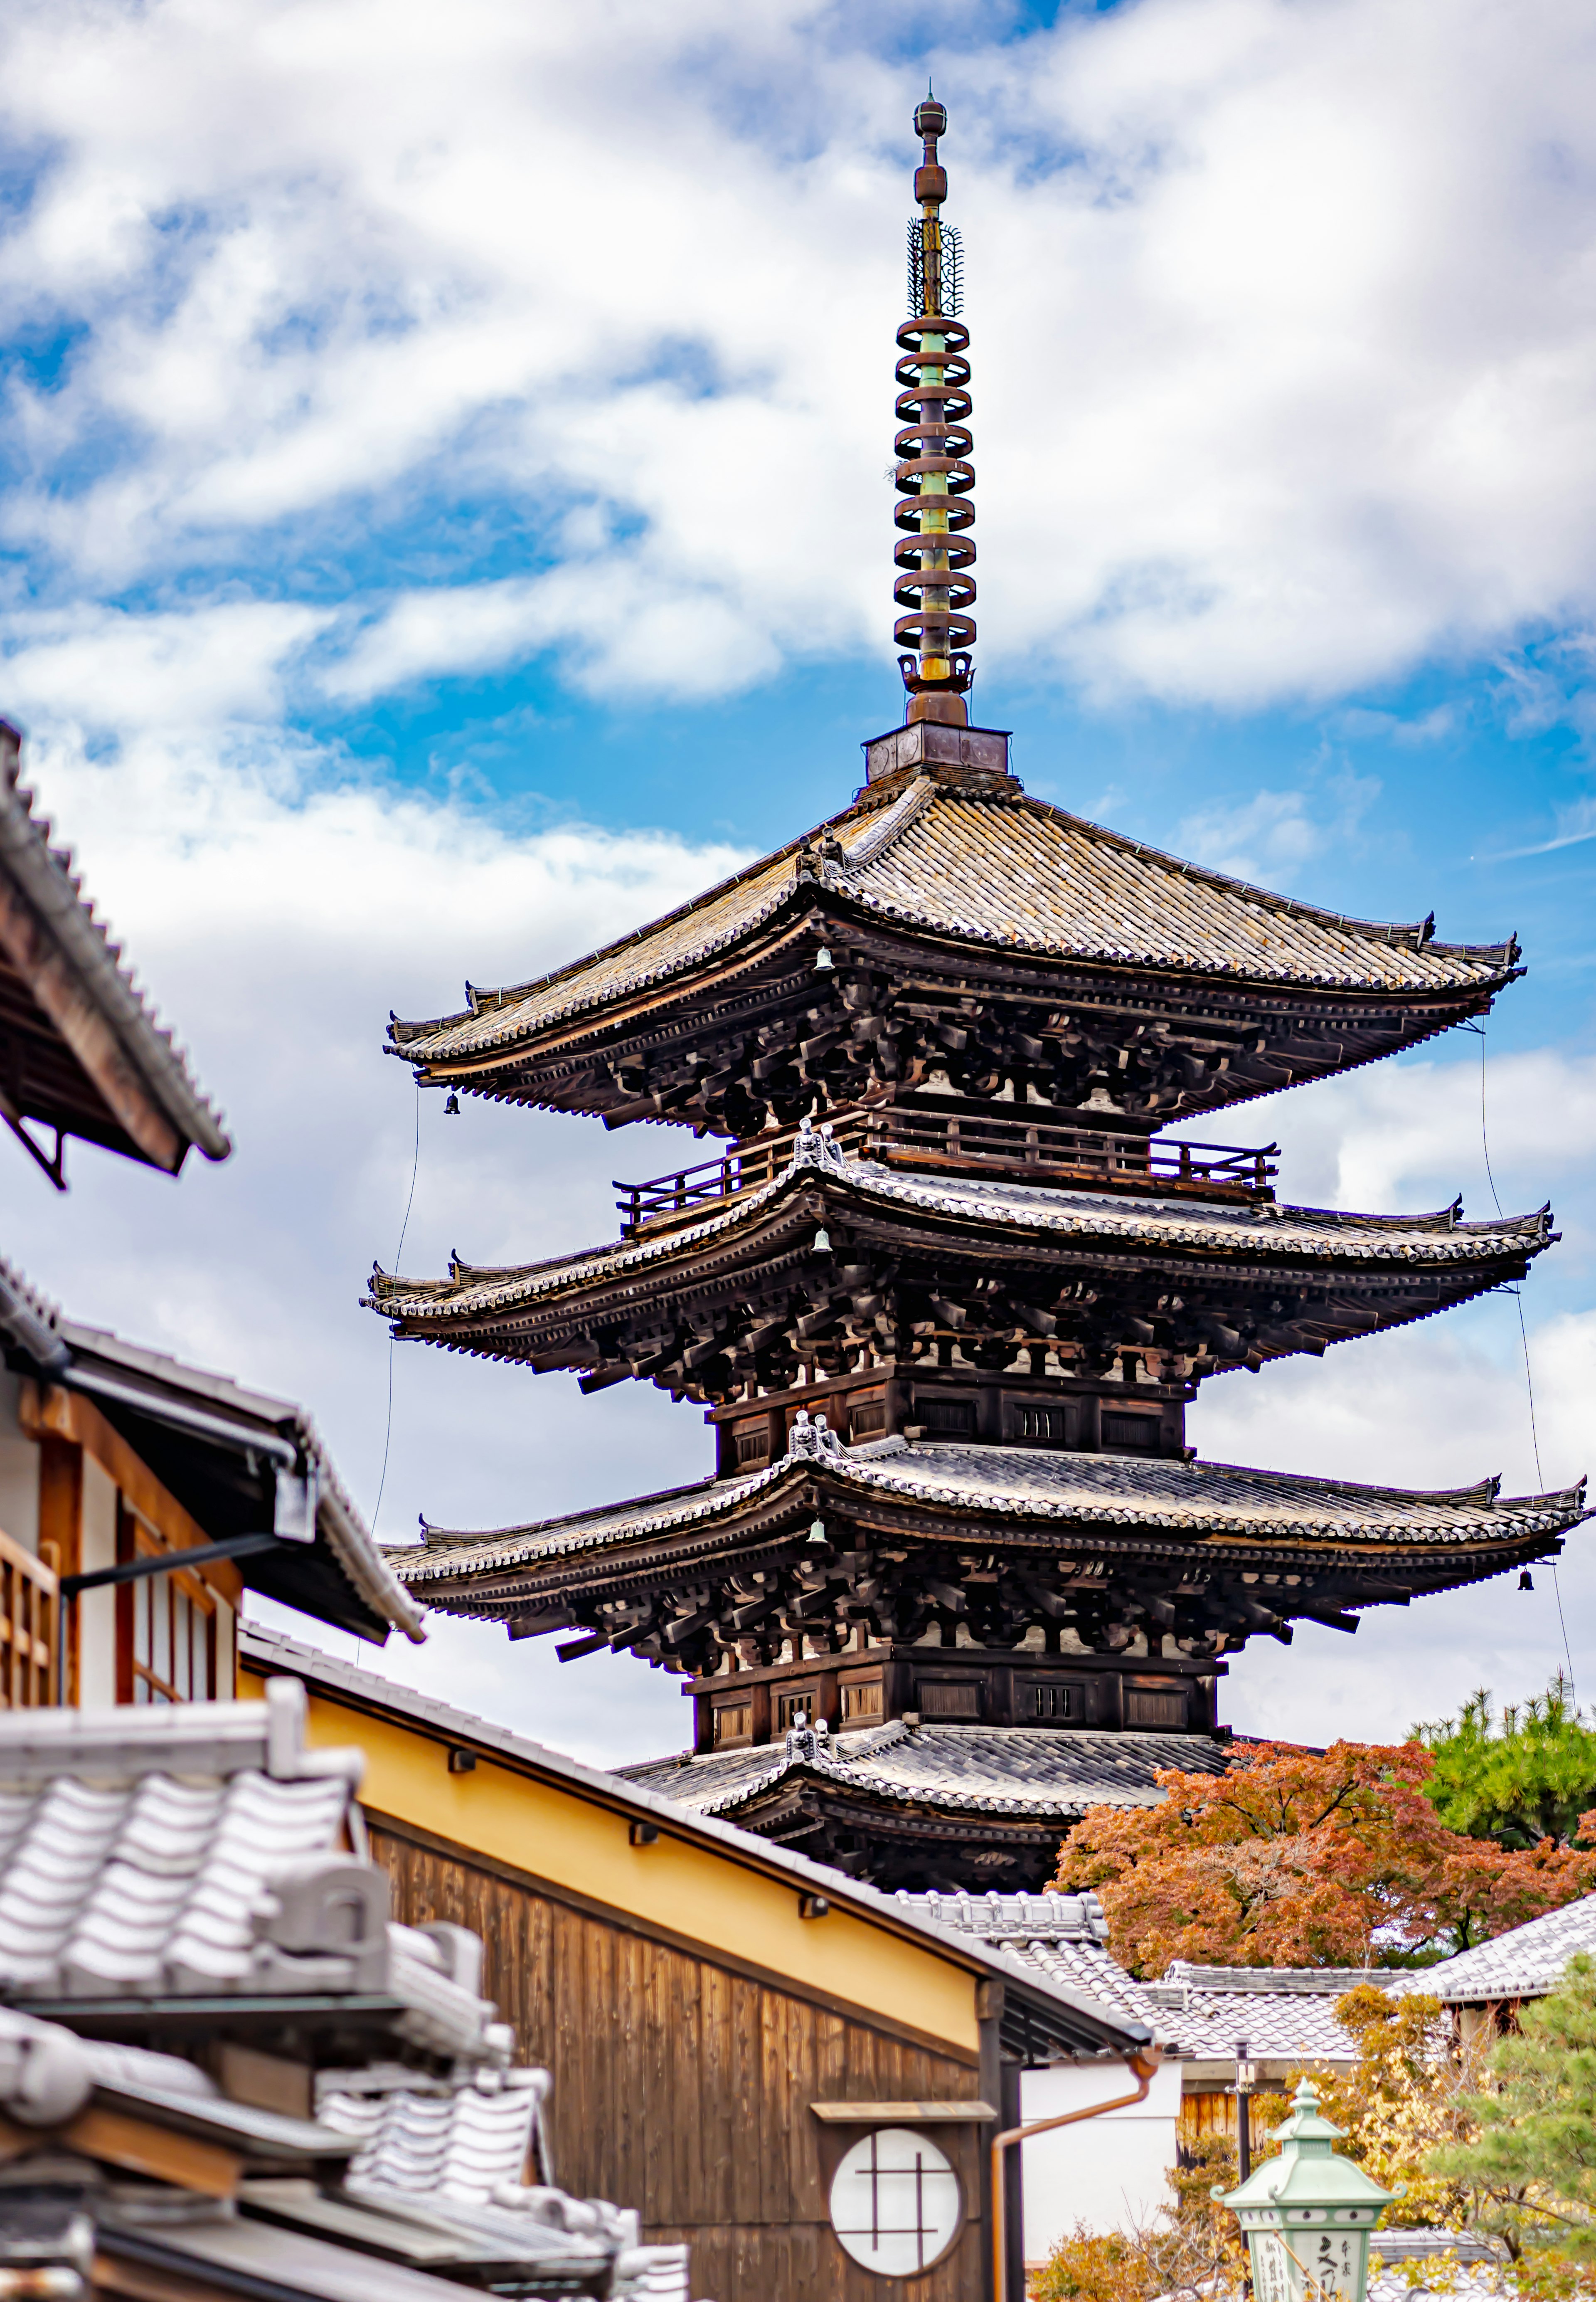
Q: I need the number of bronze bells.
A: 5